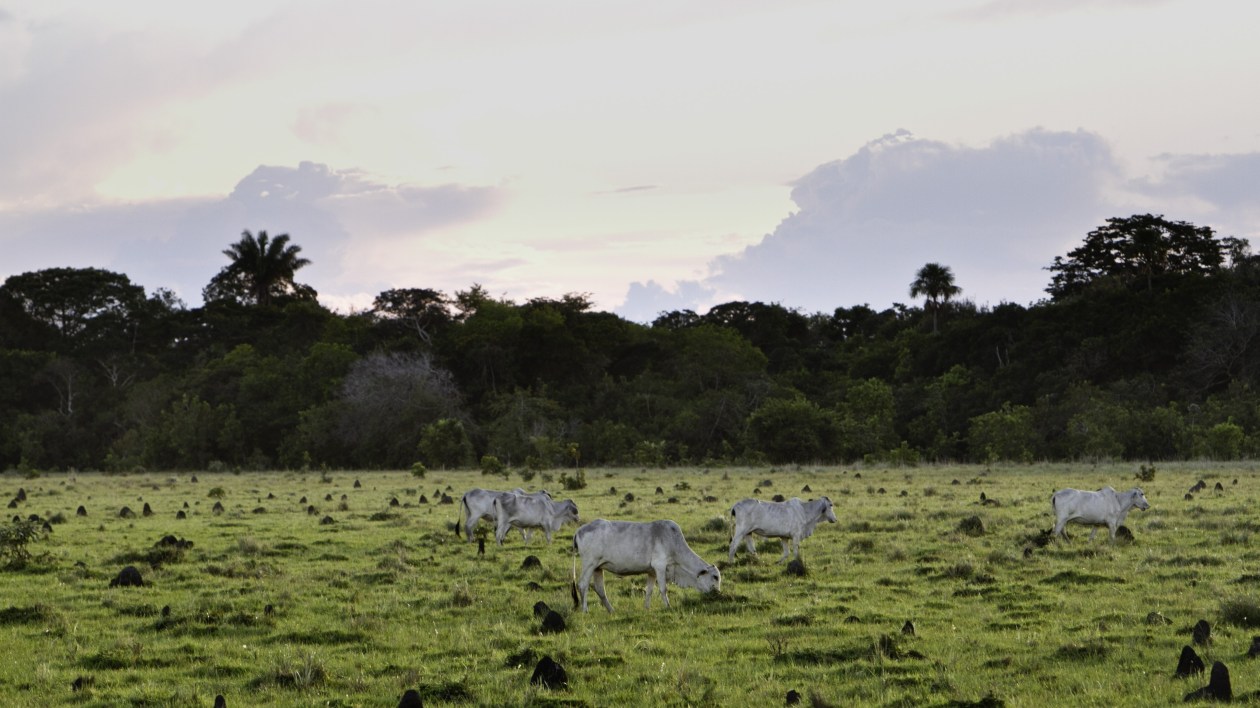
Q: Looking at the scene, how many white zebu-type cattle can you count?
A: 5